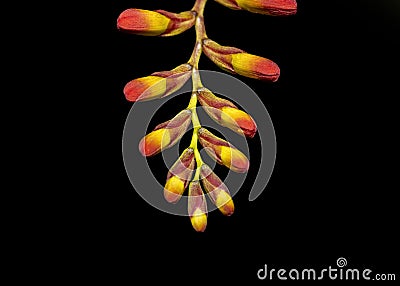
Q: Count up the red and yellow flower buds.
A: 10